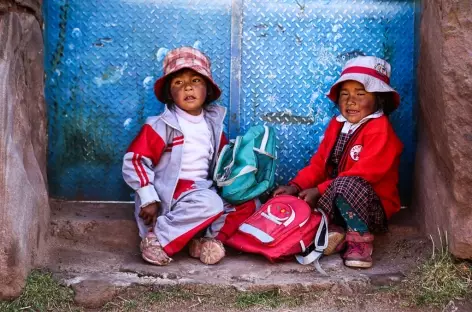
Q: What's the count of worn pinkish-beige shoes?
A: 2